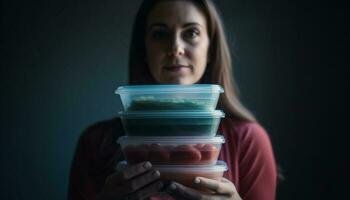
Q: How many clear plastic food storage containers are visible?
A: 4